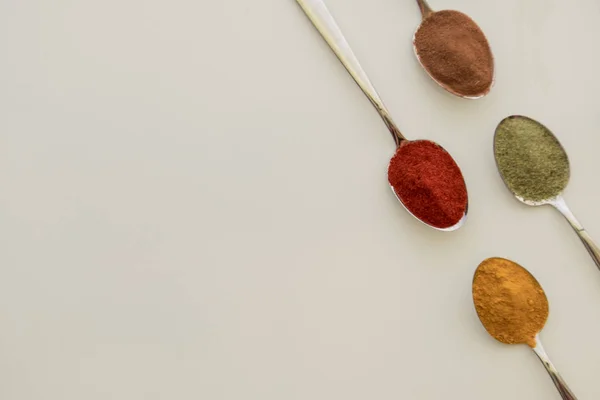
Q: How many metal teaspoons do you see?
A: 4